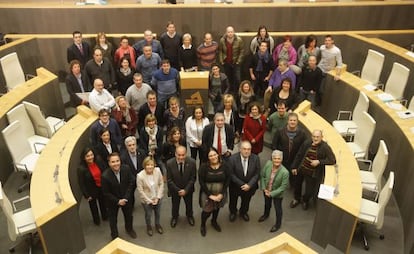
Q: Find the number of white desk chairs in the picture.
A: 12